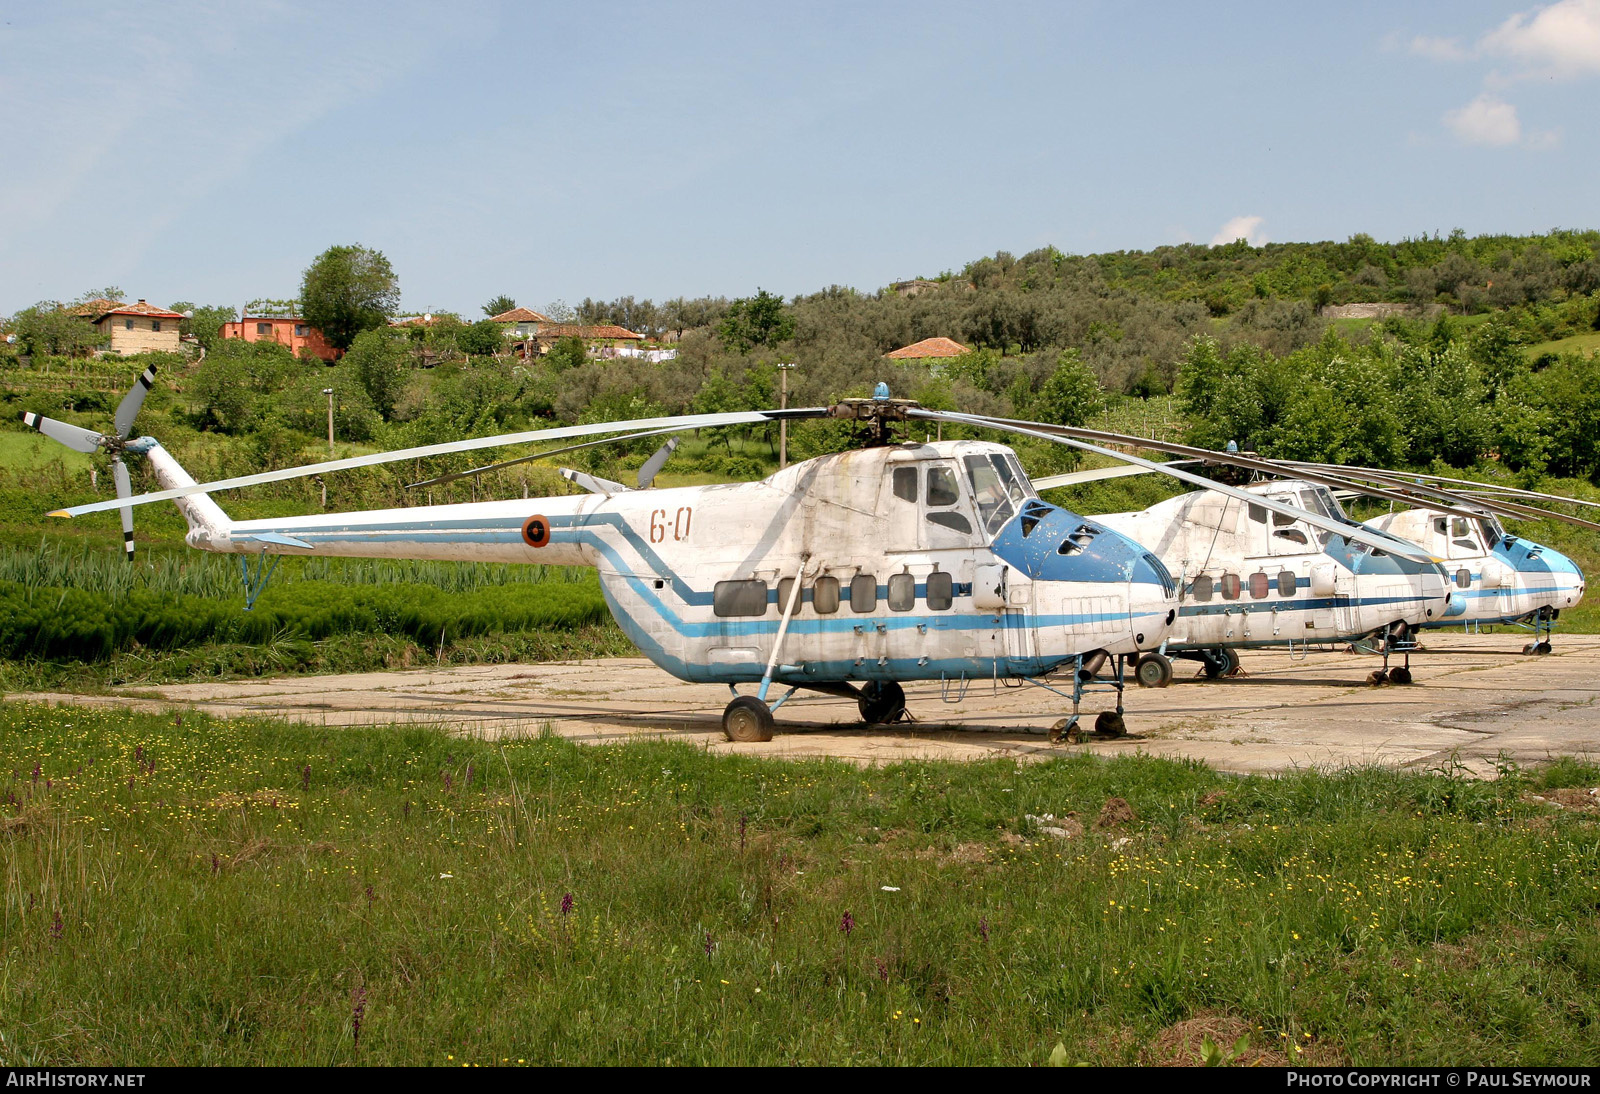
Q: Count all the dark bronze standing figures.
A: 0